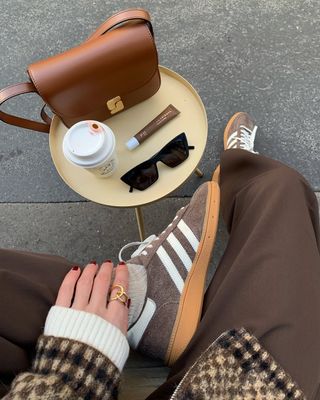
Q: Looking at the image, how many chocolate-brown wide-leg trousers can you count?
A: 1